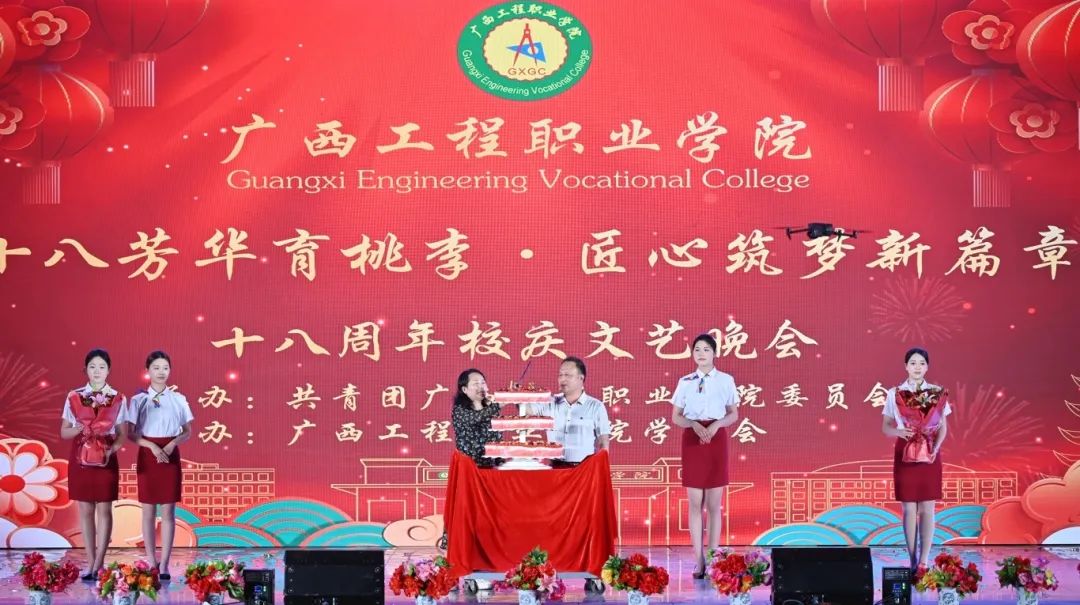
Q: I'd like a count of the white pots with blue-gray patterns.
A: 9